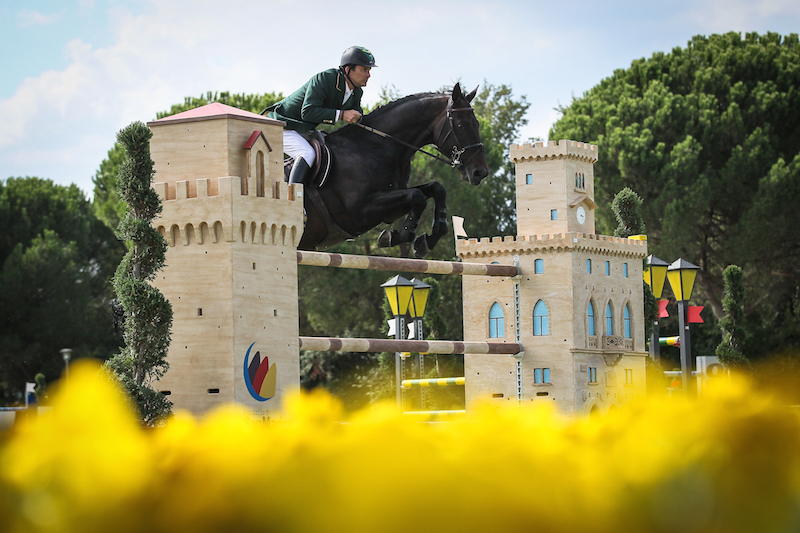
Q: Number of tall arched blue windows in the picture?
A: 5